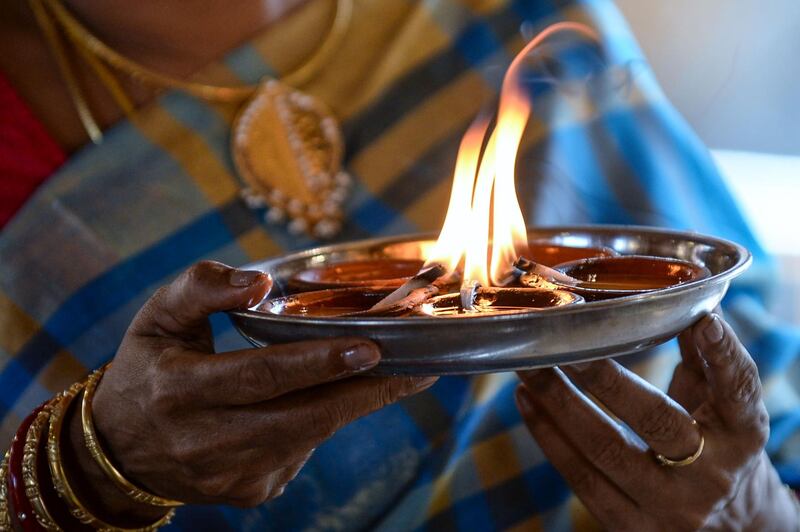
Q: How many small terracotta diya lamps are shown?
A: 5